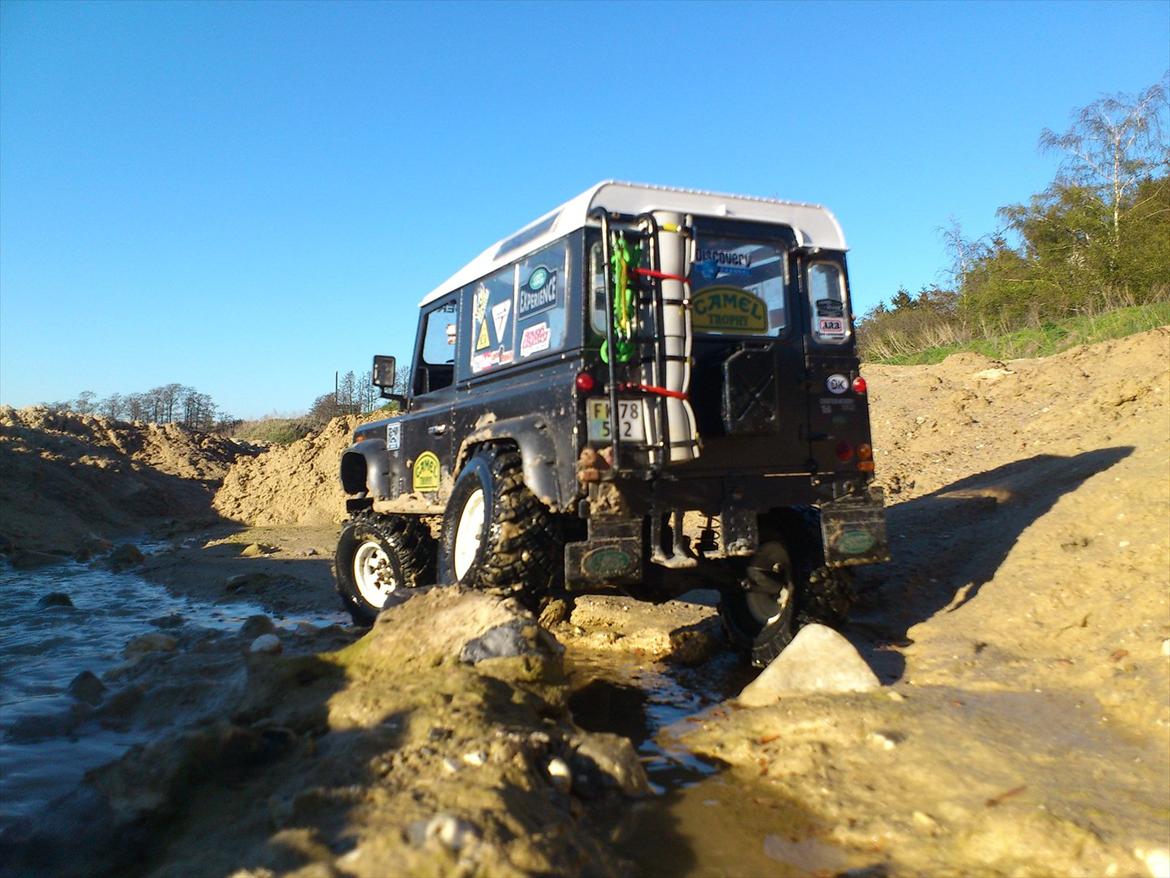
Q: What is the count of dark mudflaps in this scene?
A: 2